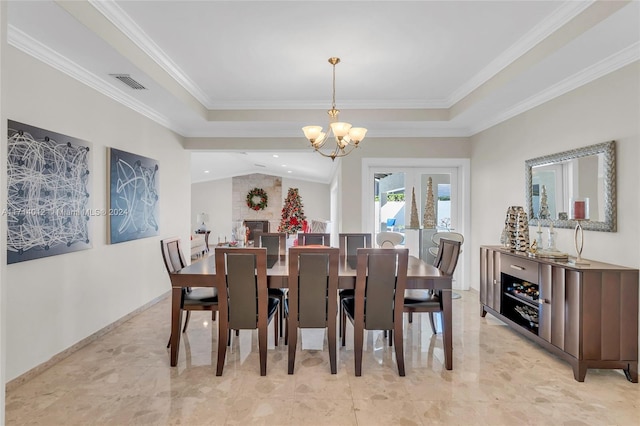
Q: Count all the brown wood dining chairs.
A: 8